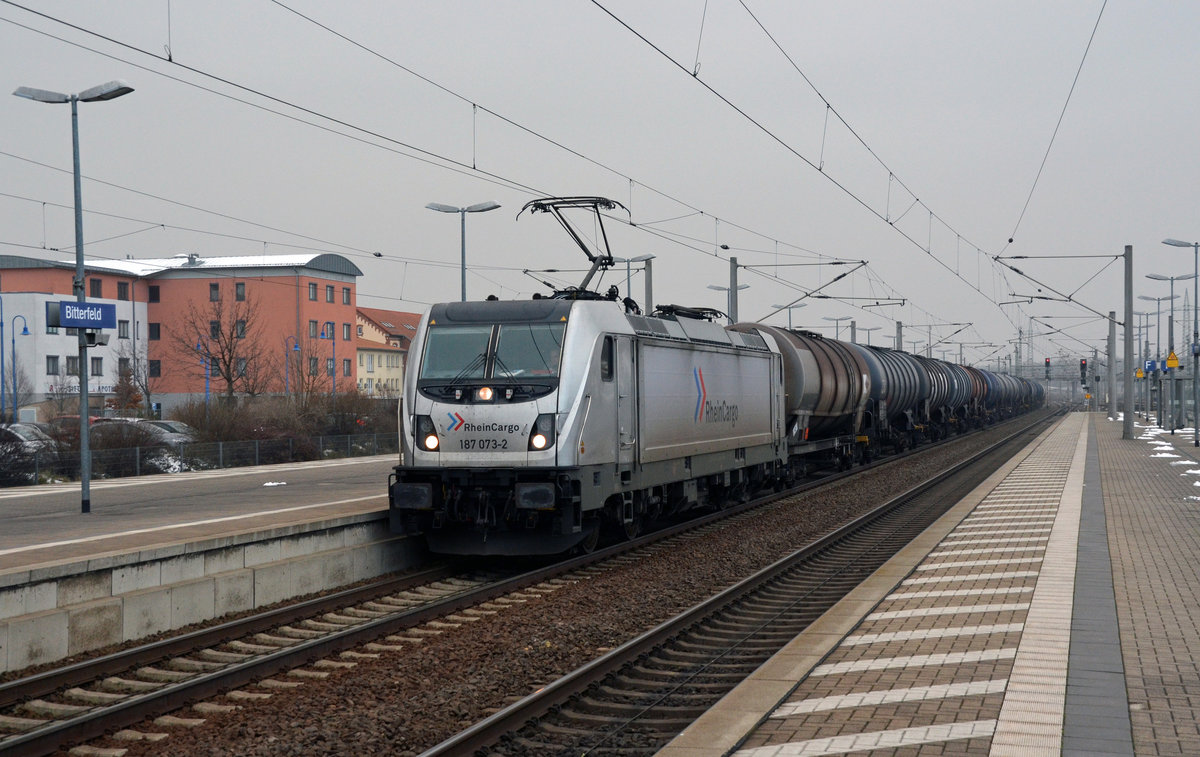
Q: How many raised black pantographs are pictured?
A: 1